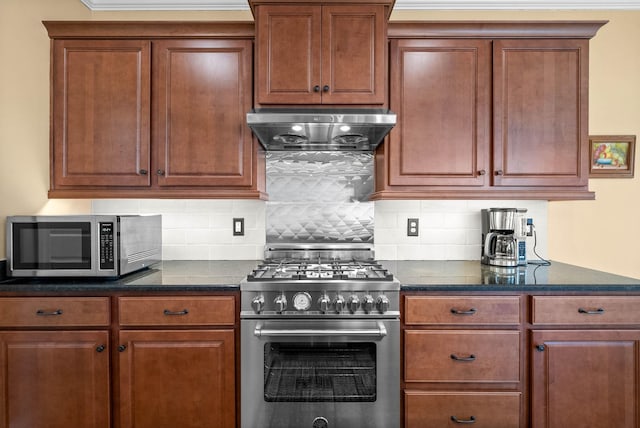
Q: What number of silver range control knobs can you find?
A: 7